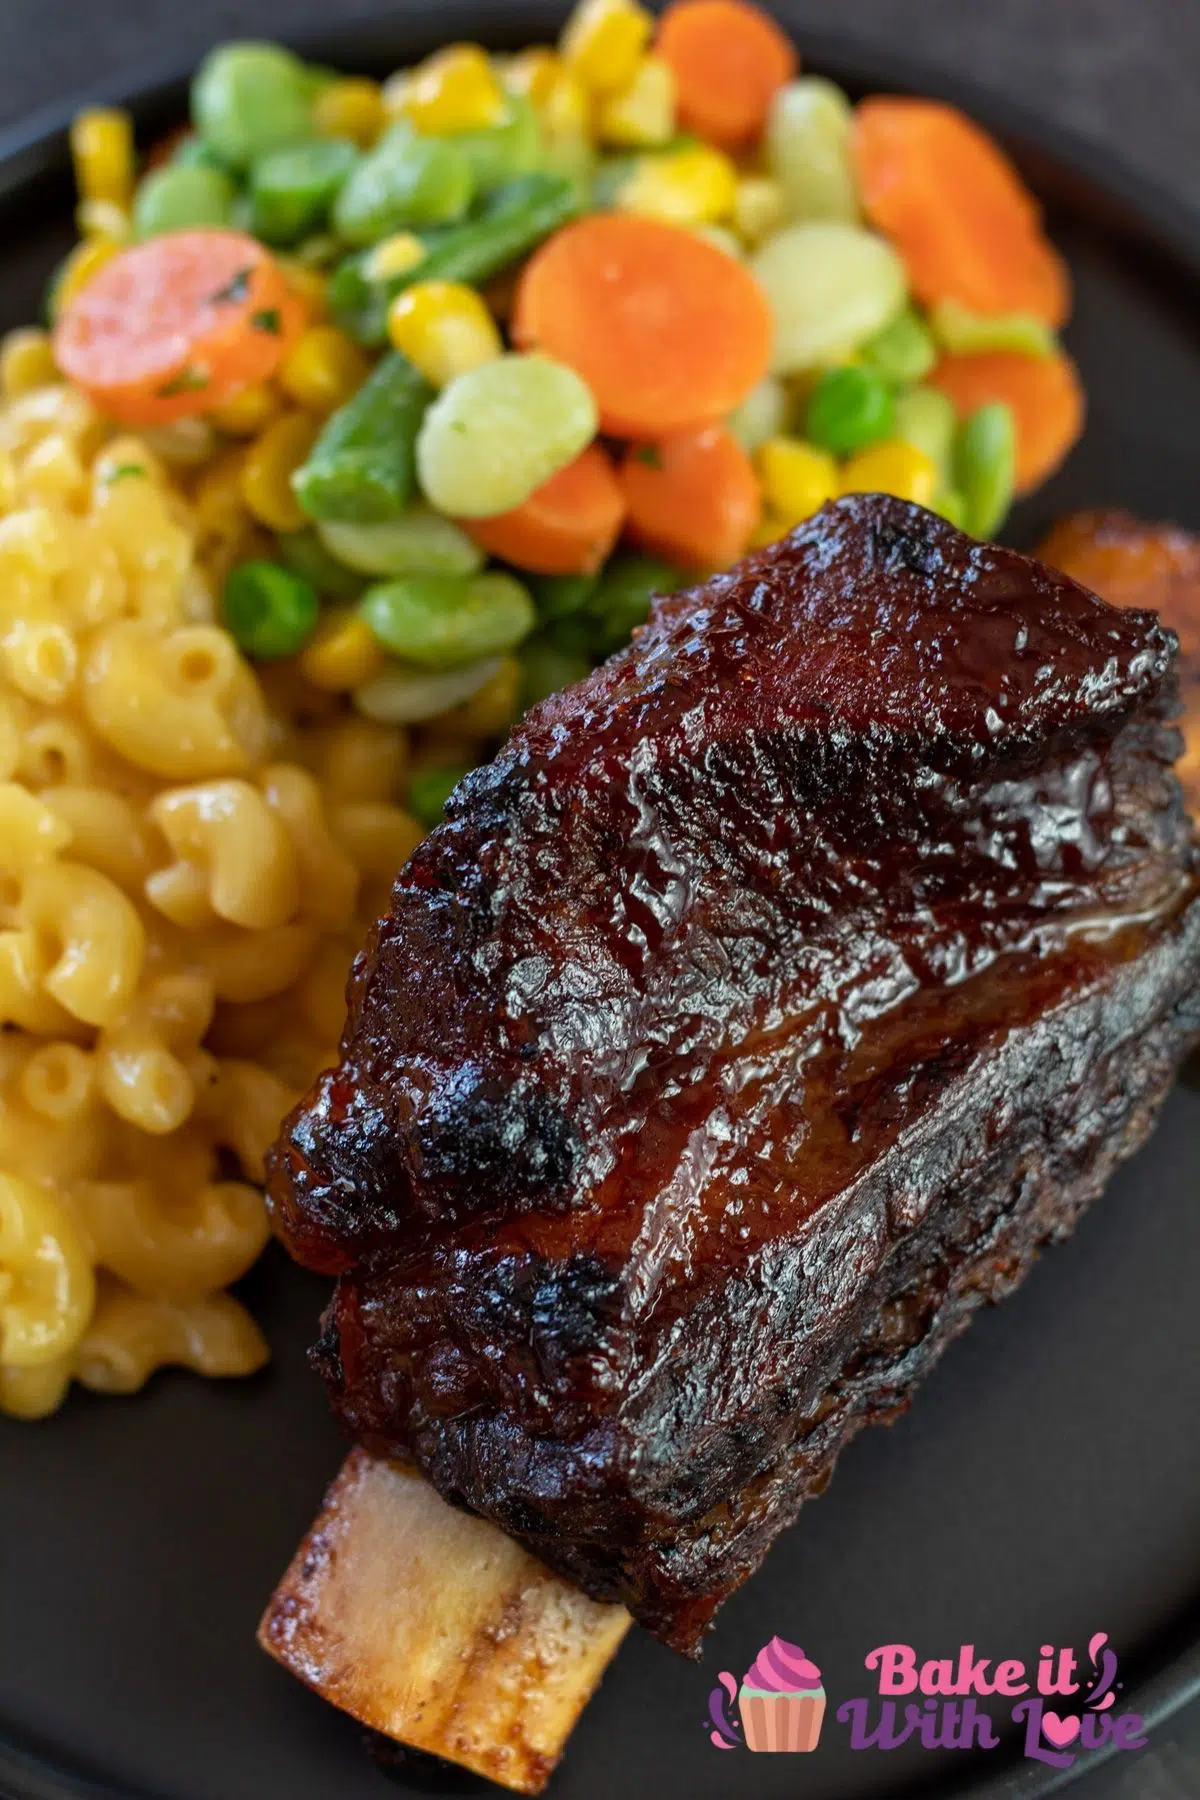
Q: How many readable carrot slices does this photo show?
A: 7